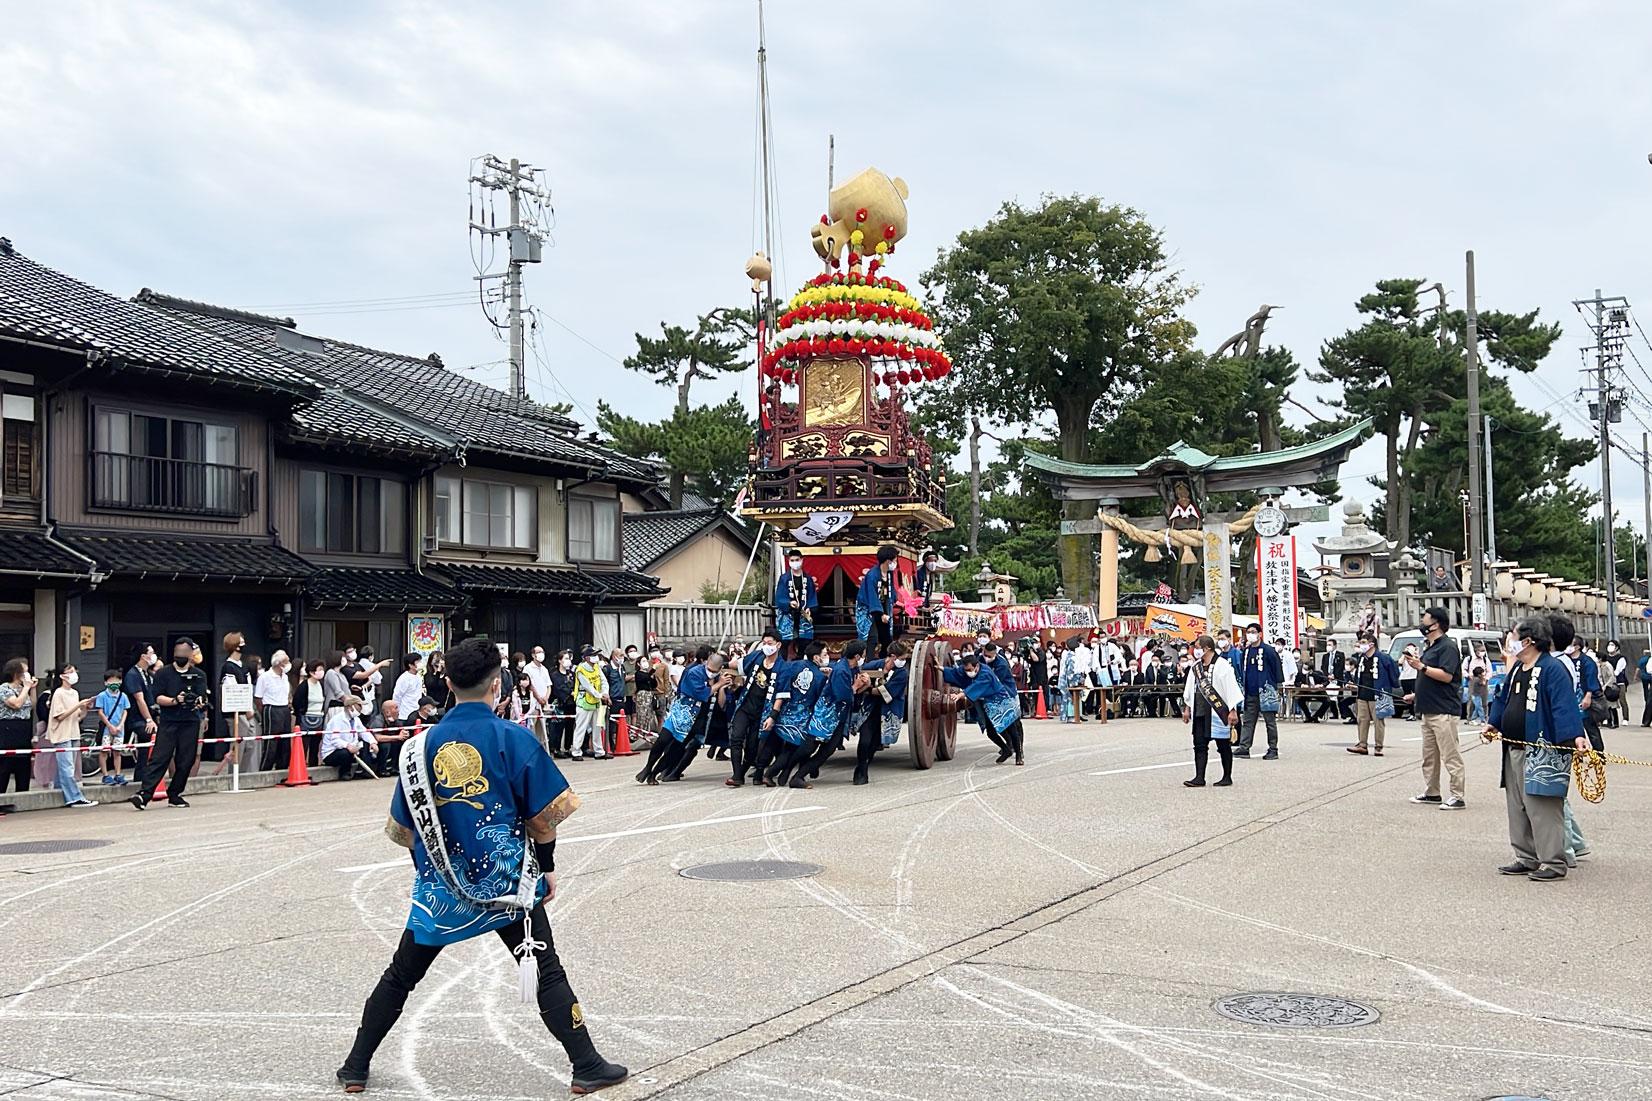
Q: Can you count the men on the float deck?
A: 3